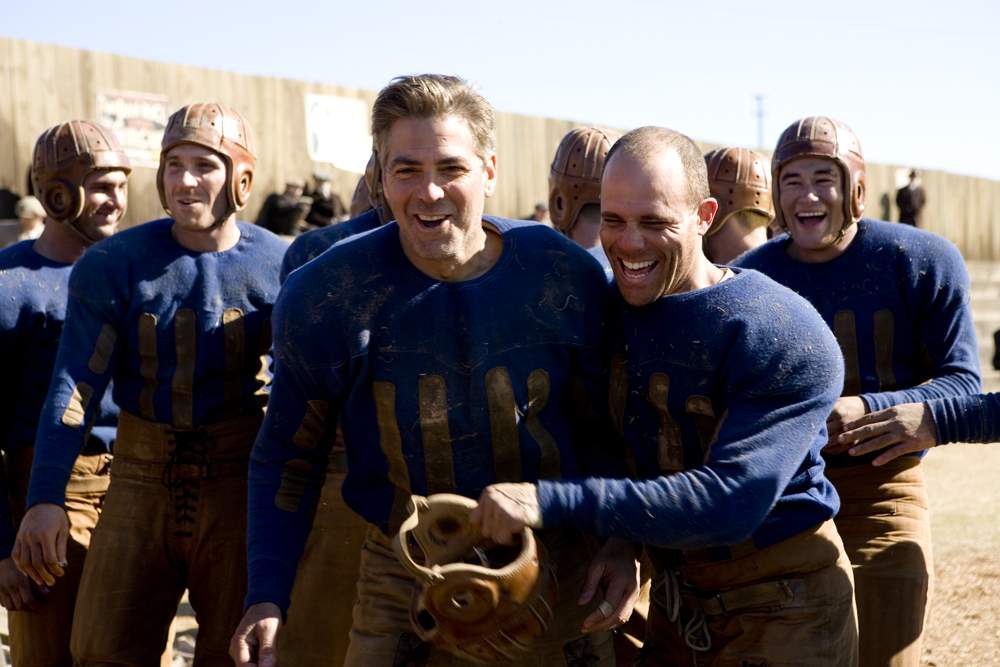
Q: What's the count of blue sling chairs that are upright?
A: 0